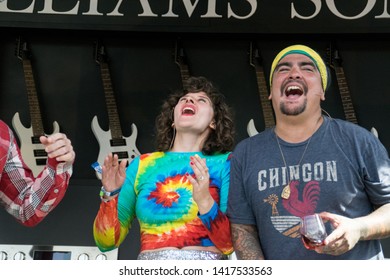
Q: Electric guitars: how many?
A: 5